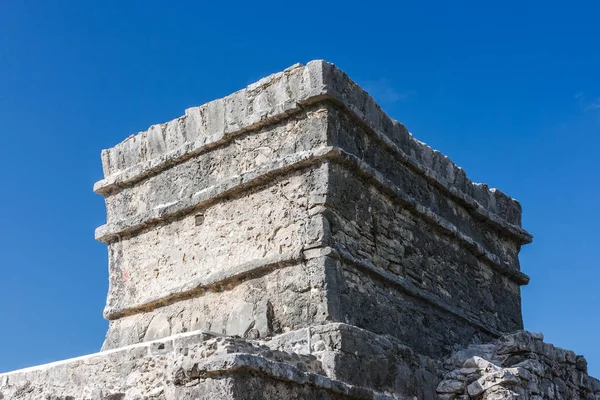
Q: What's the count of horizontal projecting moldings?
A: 3